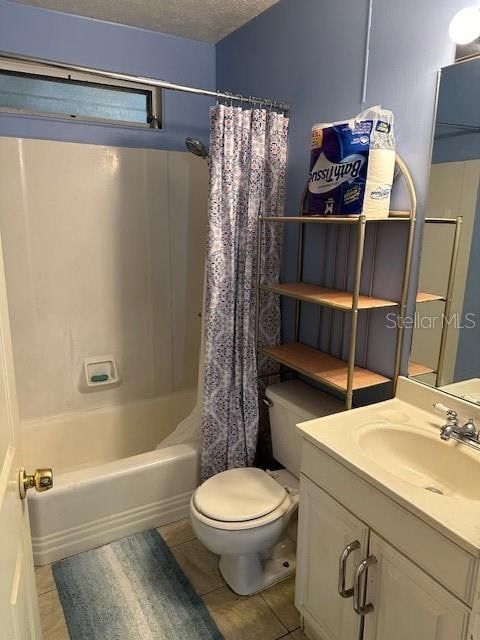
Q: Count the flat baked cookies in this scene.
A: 0